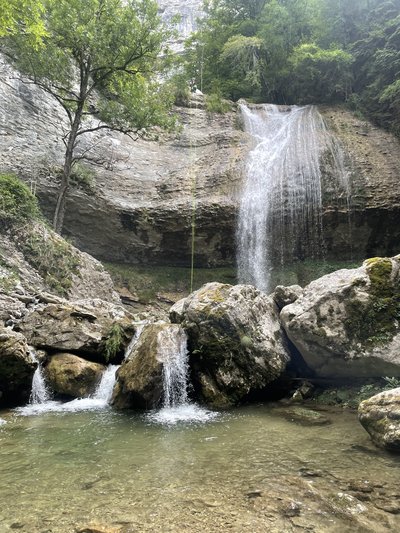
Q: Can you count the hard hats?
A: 0